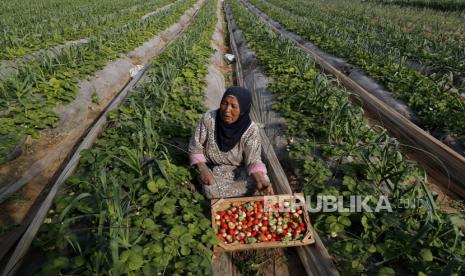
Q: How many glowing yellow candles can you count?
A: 0